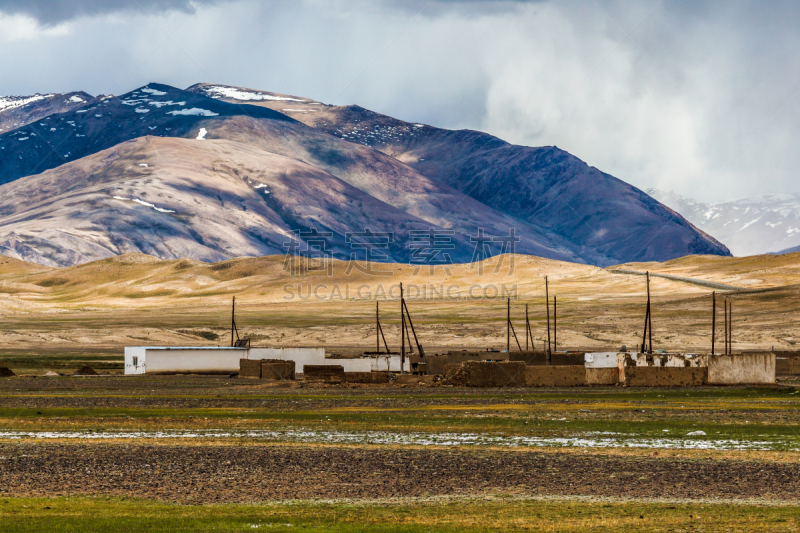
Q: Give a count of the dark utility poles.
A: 11